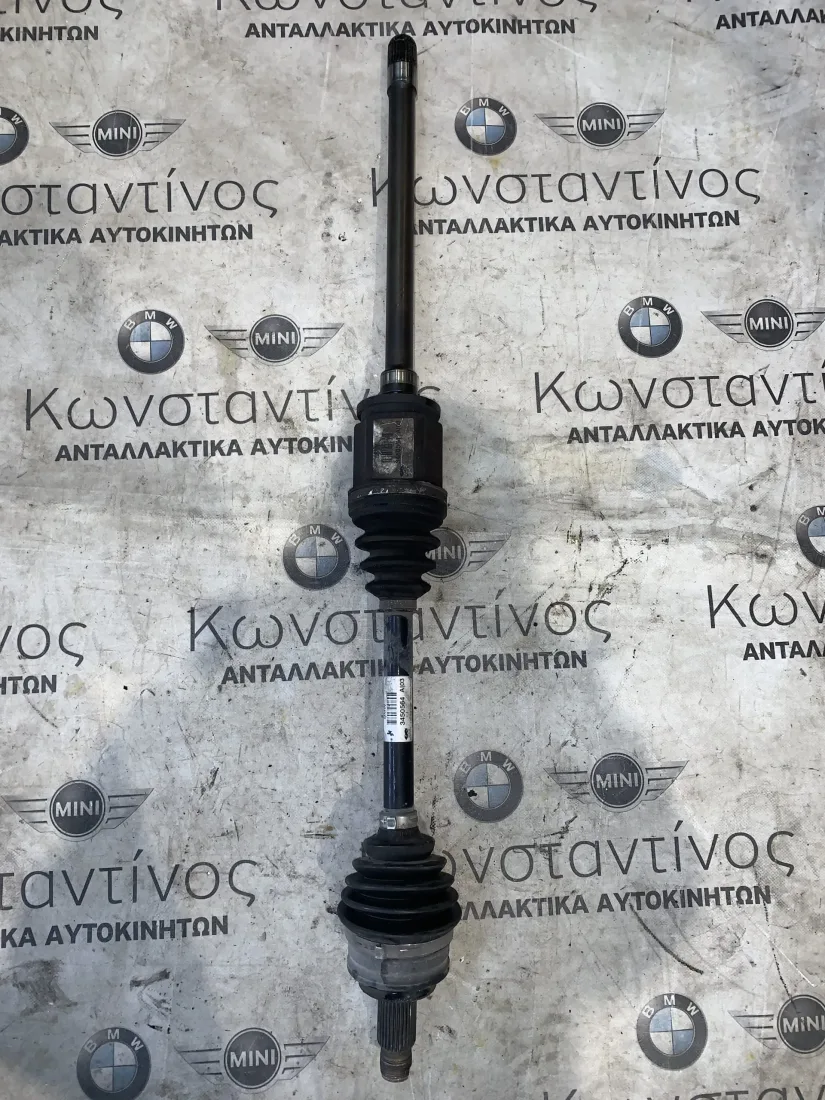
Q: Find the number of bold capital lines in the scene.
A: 12